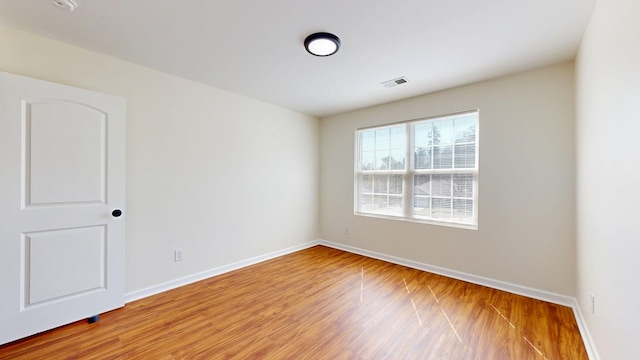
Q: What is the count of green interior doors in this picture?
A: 0